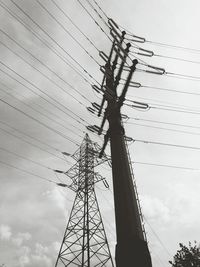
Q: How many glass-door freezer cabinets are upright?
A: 0